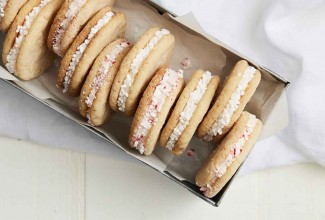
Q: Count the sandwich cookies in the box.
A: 10